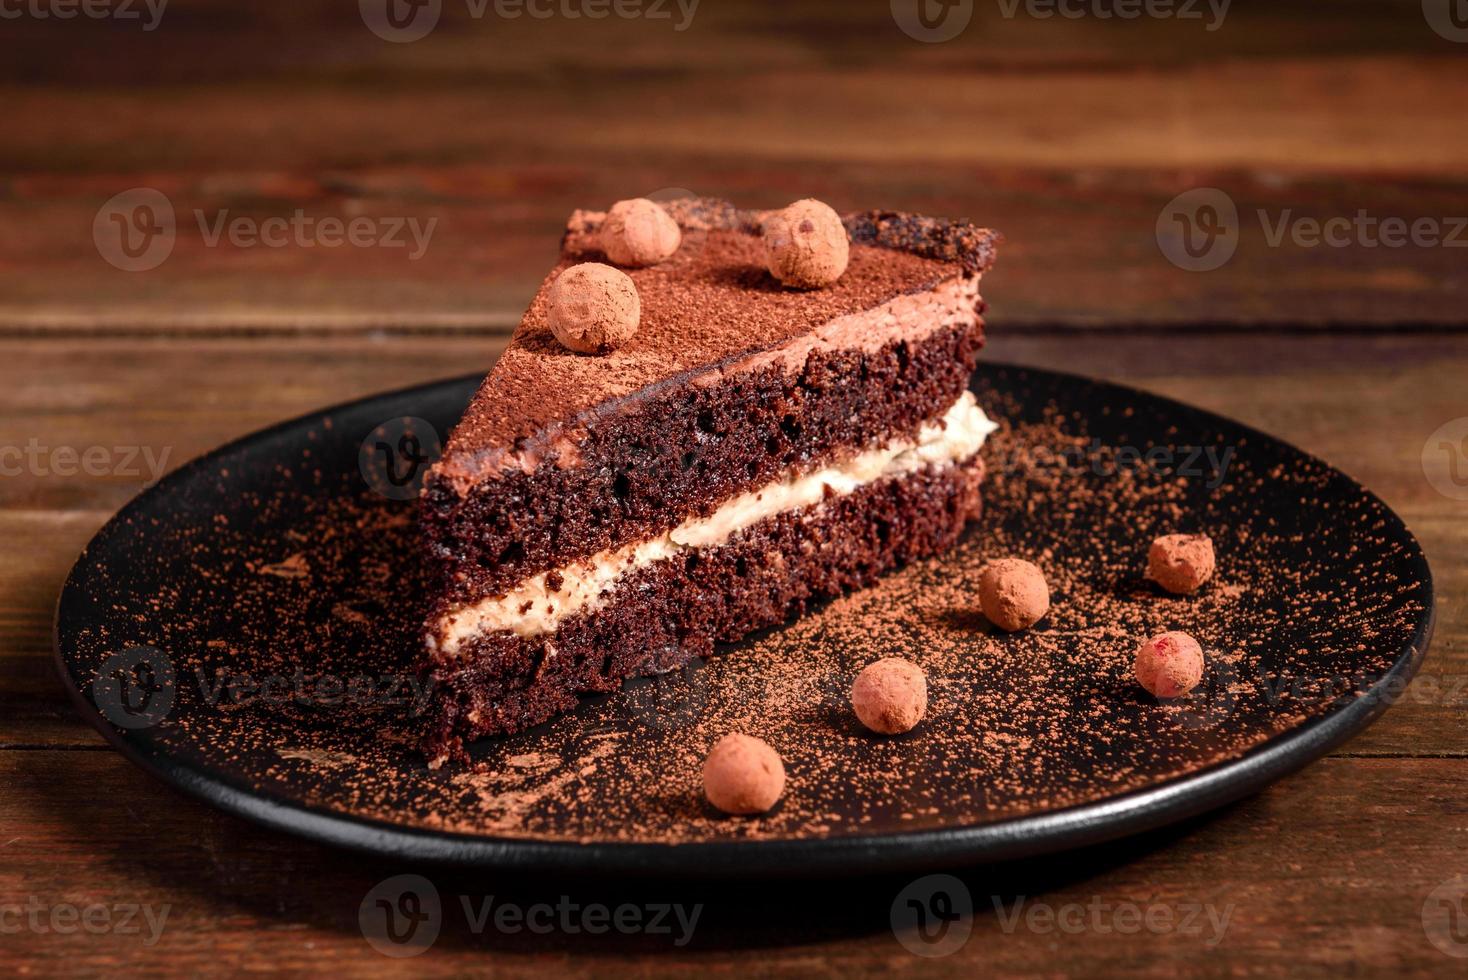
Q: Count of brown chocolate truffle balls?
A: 8